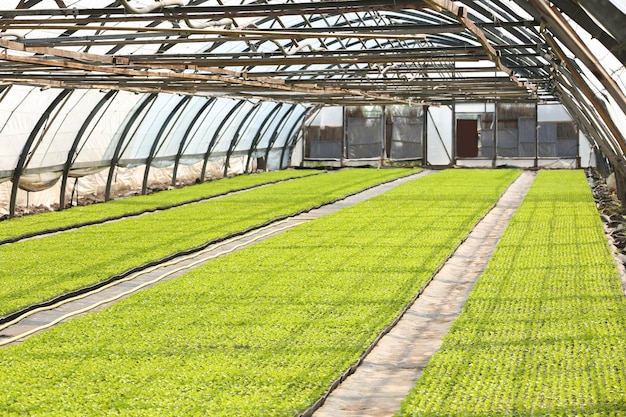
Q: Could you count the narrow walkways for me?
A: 3